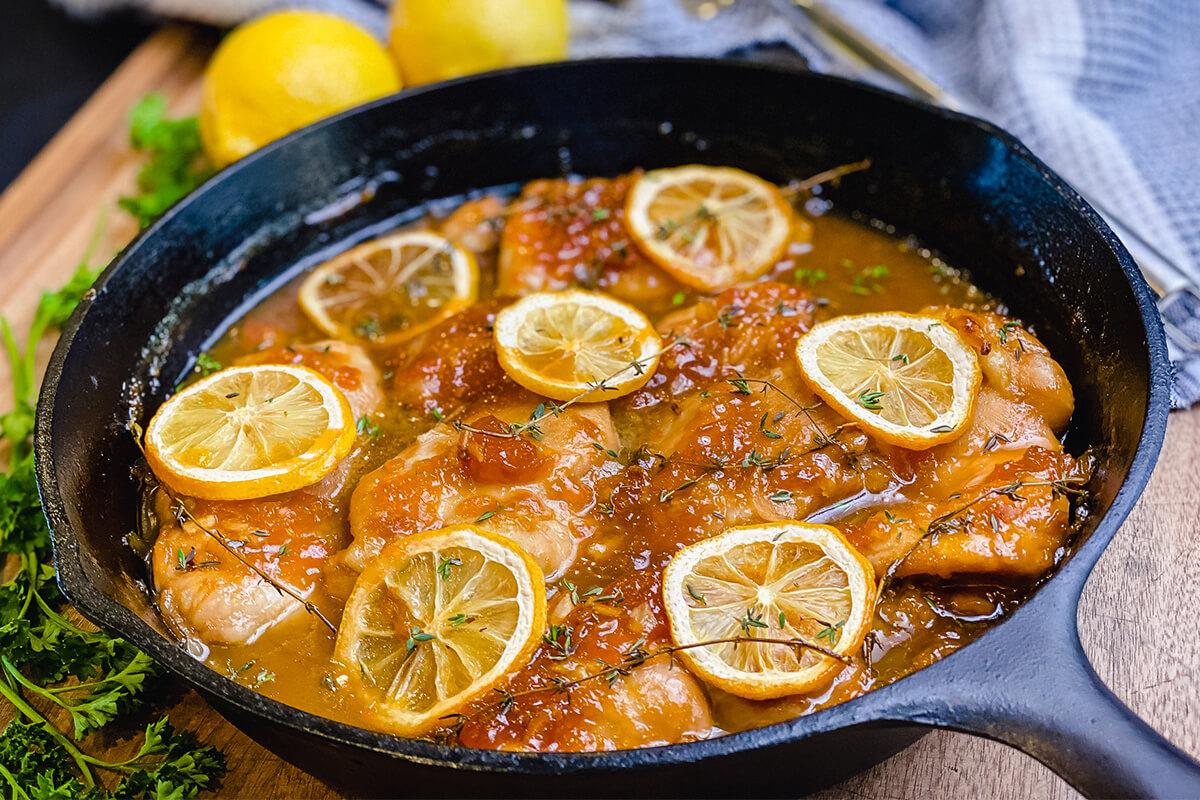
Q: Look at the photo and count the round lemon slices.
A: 7